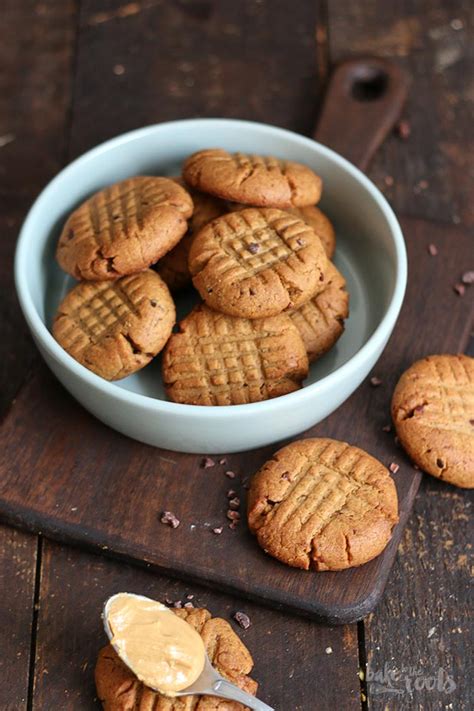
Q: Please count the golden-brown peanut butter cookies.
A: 11